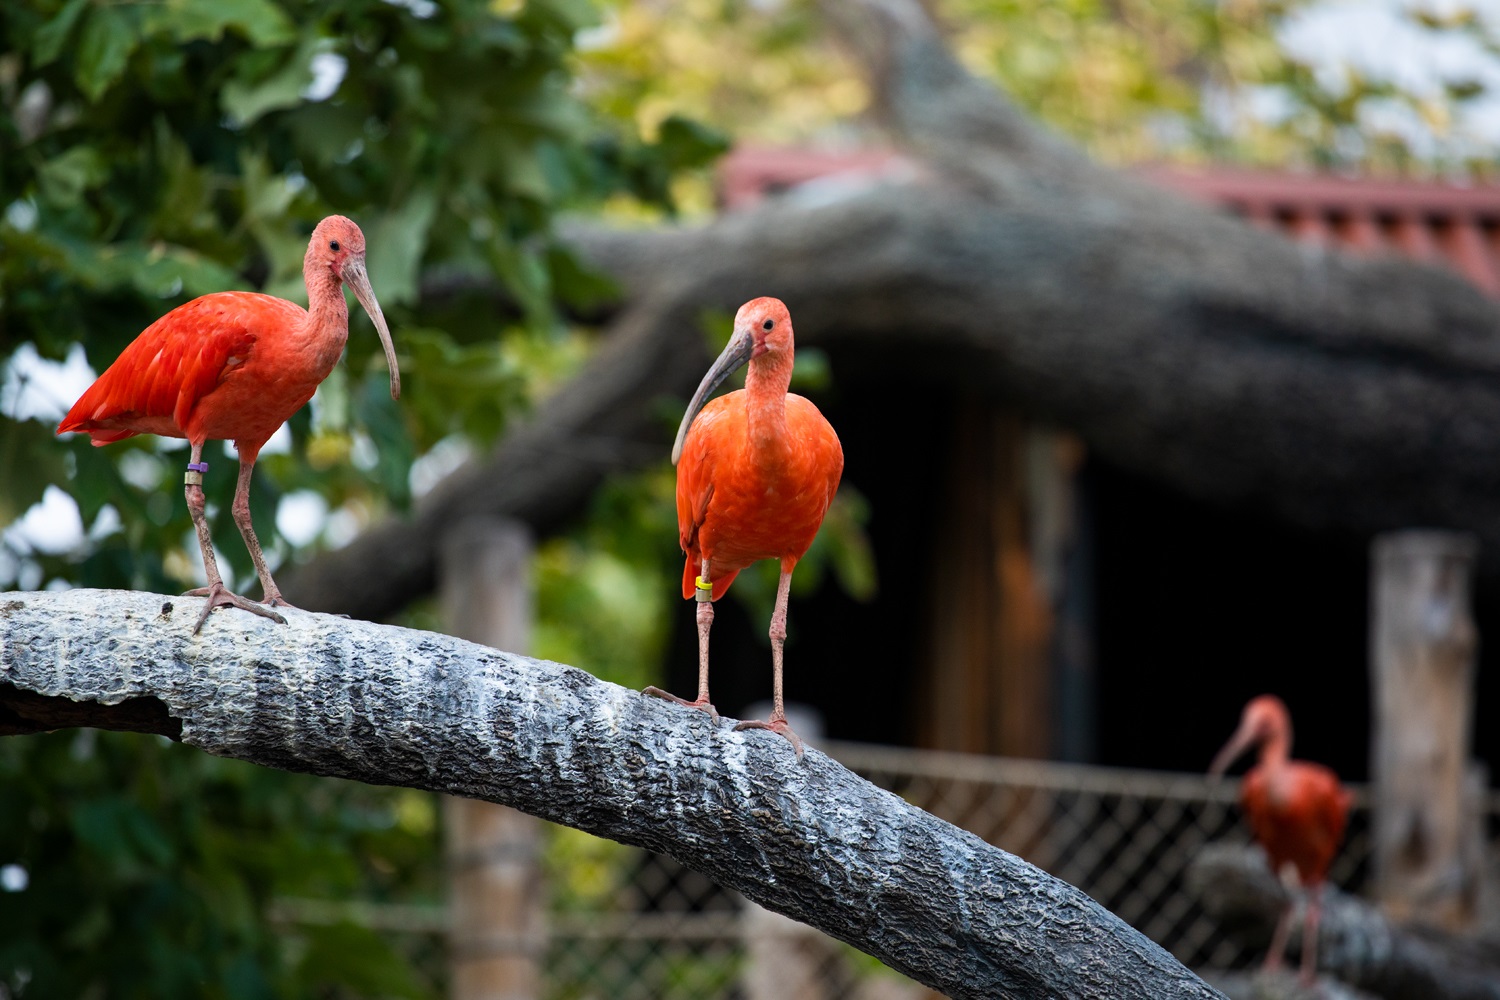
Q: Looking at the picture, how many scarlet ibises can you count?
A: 3